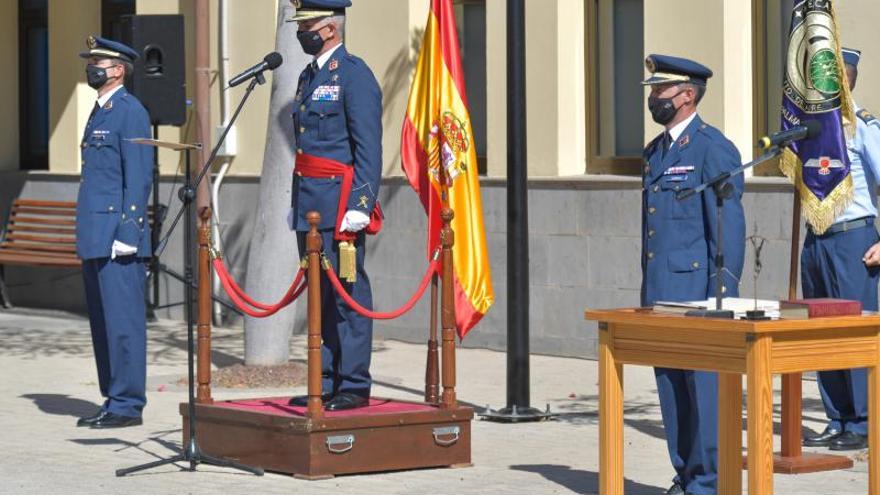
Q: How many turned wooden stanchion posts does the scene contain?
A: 3